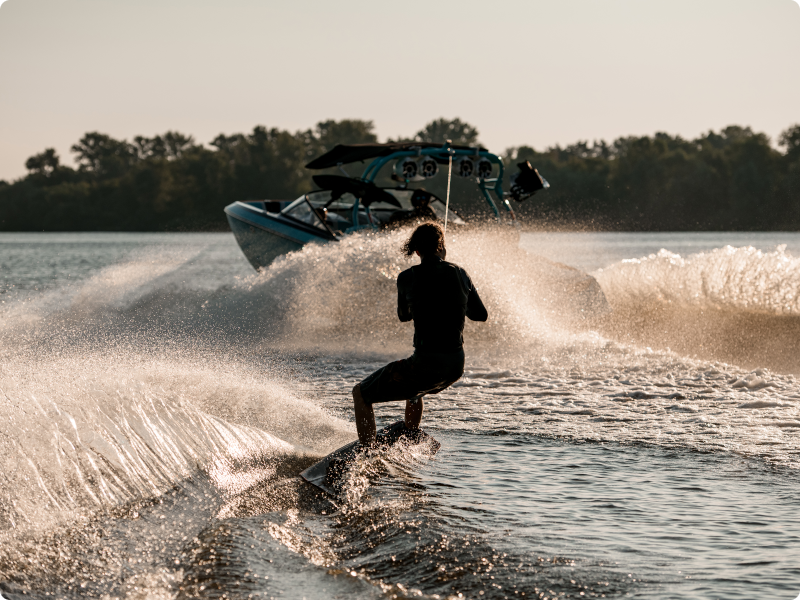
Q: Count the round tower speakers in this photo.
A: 4